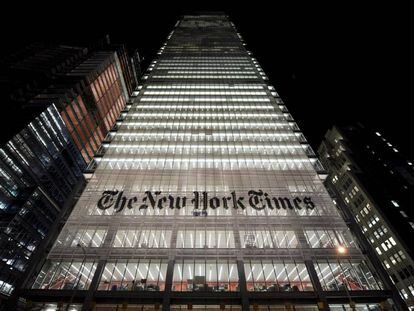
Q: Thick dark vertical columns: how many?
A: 4